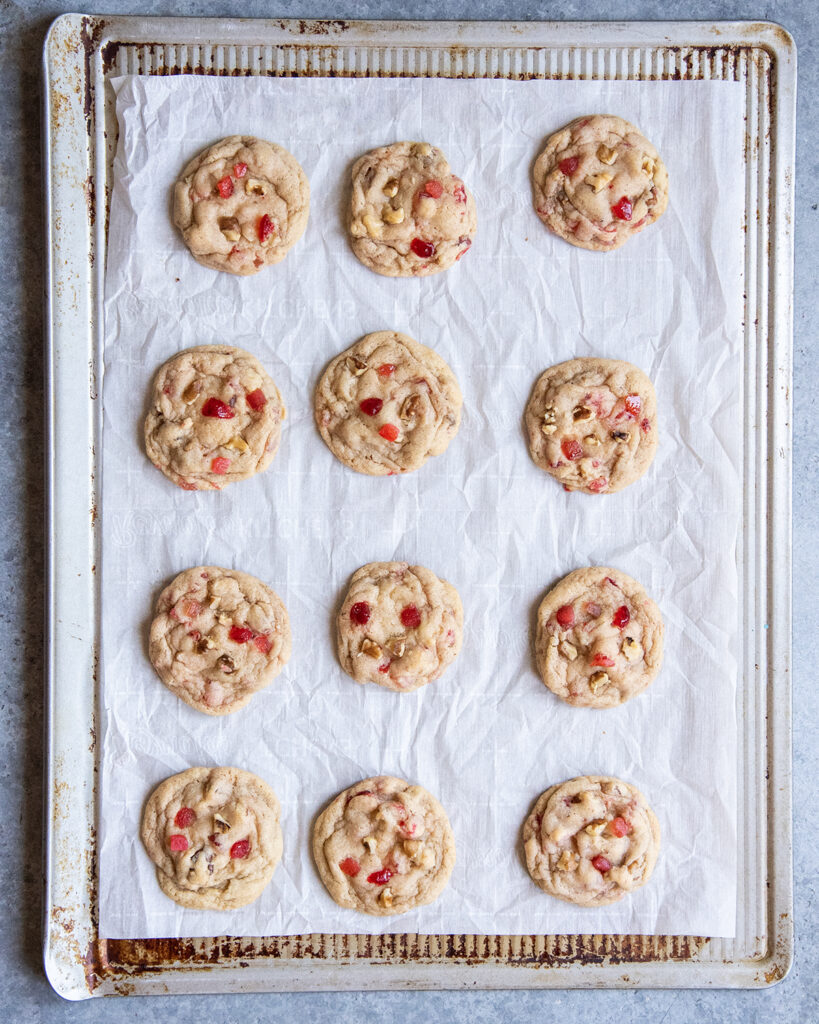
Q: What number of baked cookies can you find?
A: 12